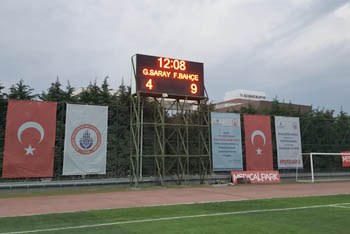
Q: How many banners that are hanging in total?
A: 5